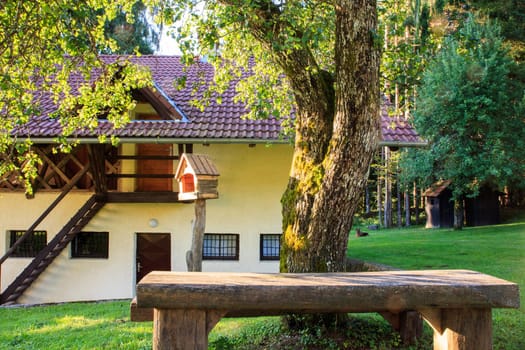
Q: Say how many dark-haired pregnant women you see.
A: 0